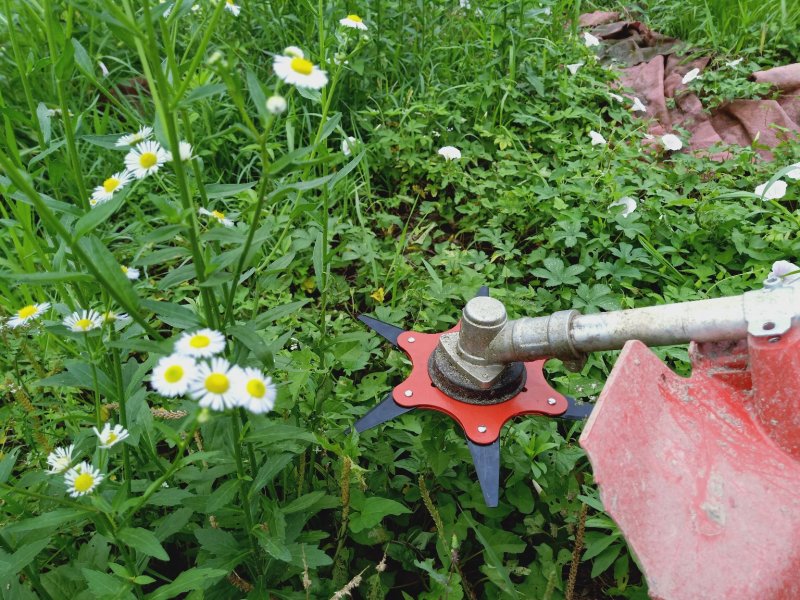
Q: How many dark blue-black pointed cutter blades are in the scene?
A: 5